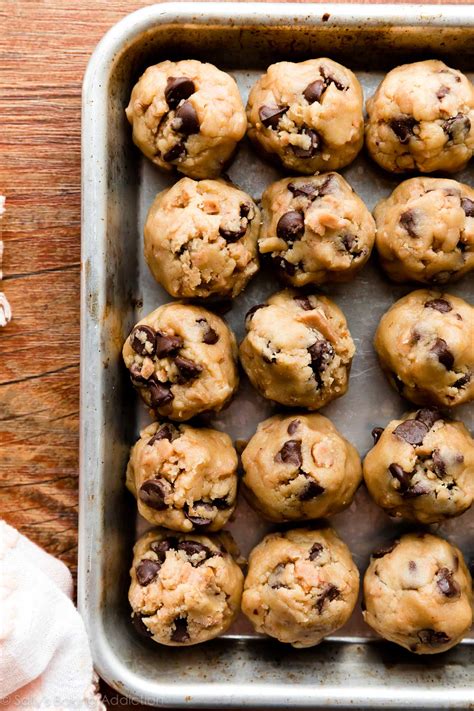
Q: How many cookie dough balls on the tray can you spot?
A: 15